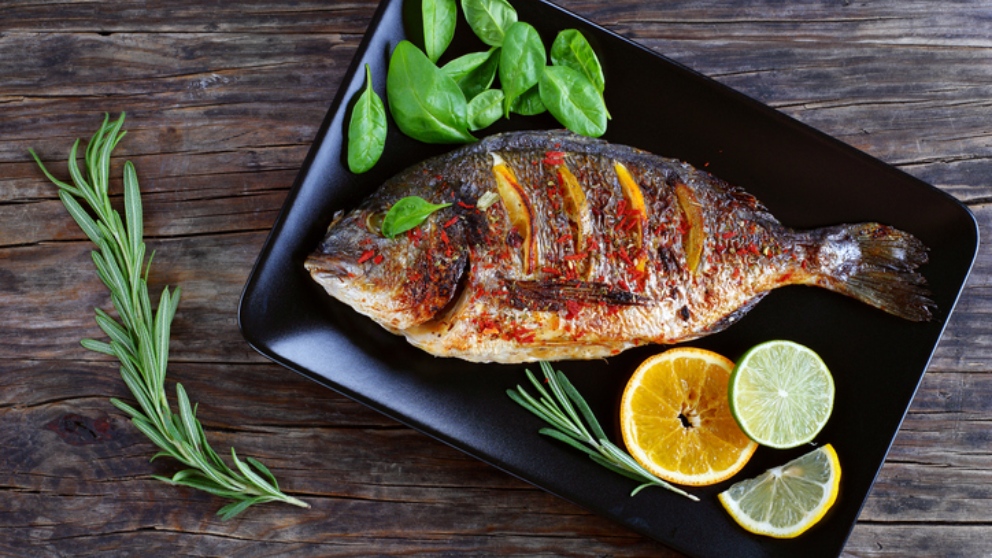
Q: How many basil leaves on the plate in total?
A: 11